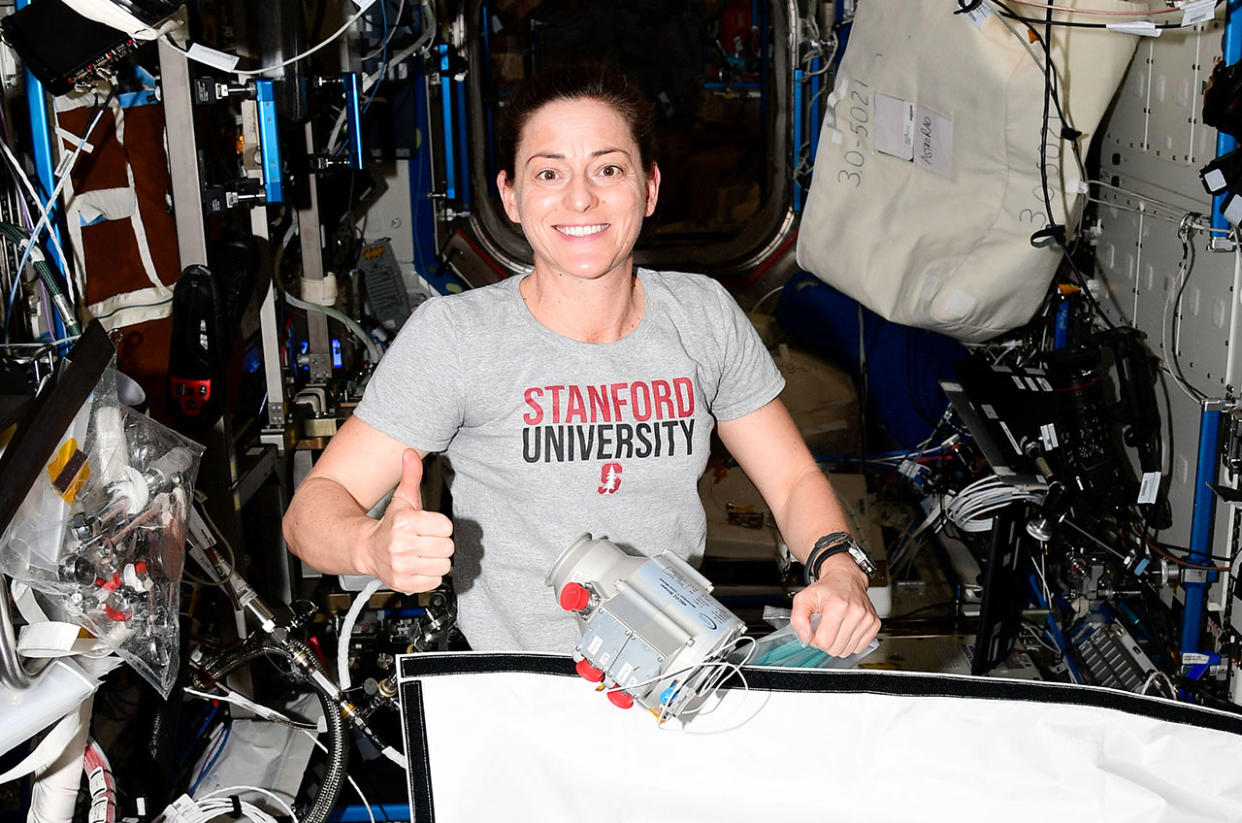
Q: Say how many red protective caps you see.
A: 3